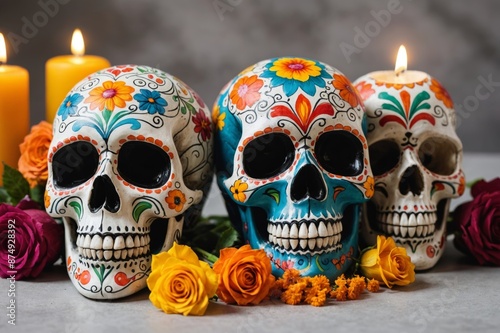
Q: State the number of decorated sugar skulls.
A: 3